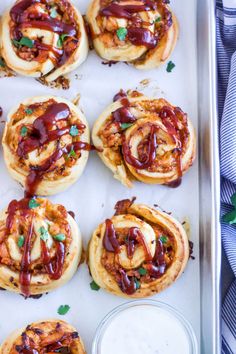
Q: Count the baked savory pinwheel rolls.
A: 7